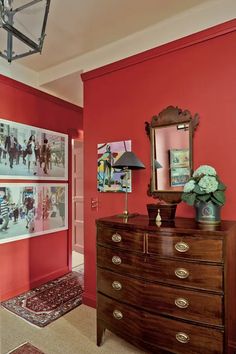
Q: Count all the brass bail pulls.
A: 8